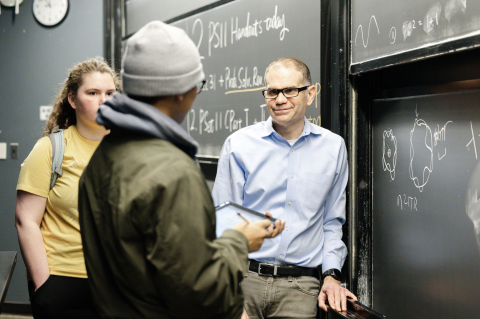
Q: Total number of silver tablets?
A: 1